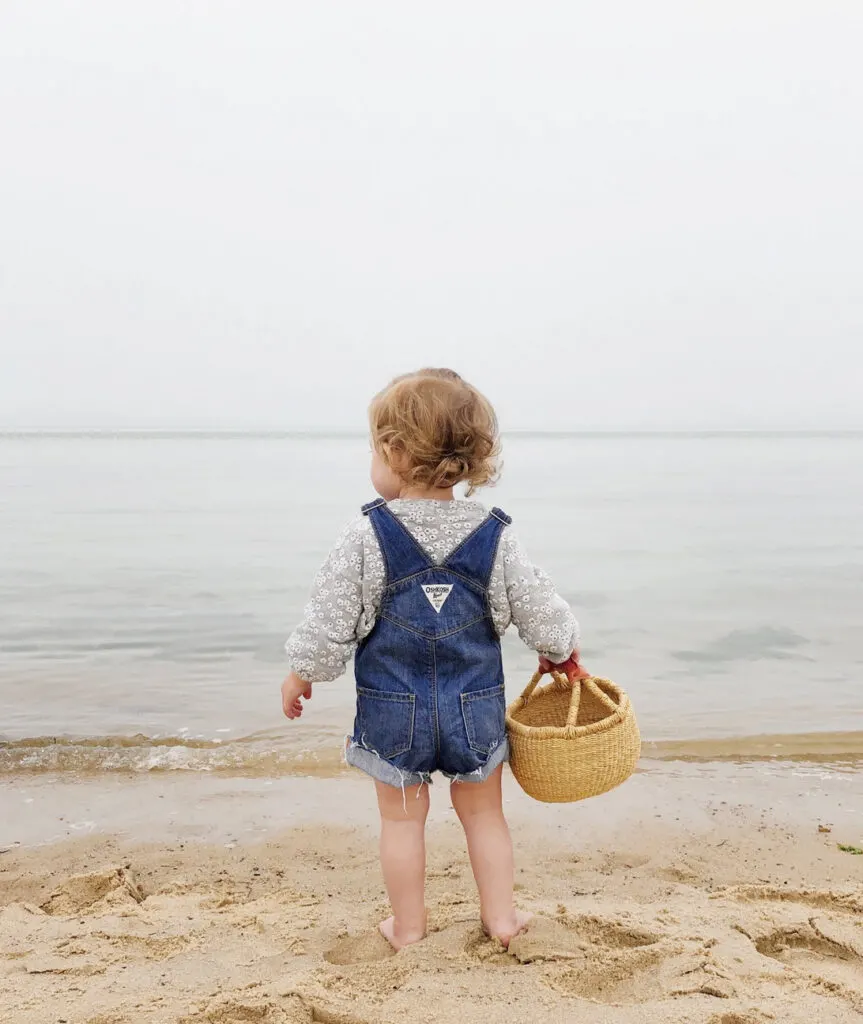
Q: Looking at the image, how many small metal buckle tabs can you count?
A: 2